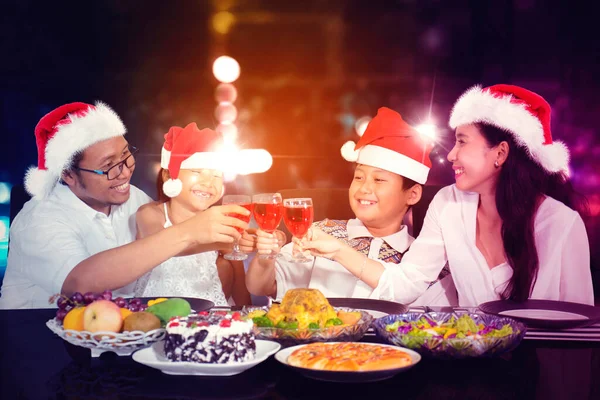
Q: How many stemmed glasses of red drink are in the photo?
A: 3